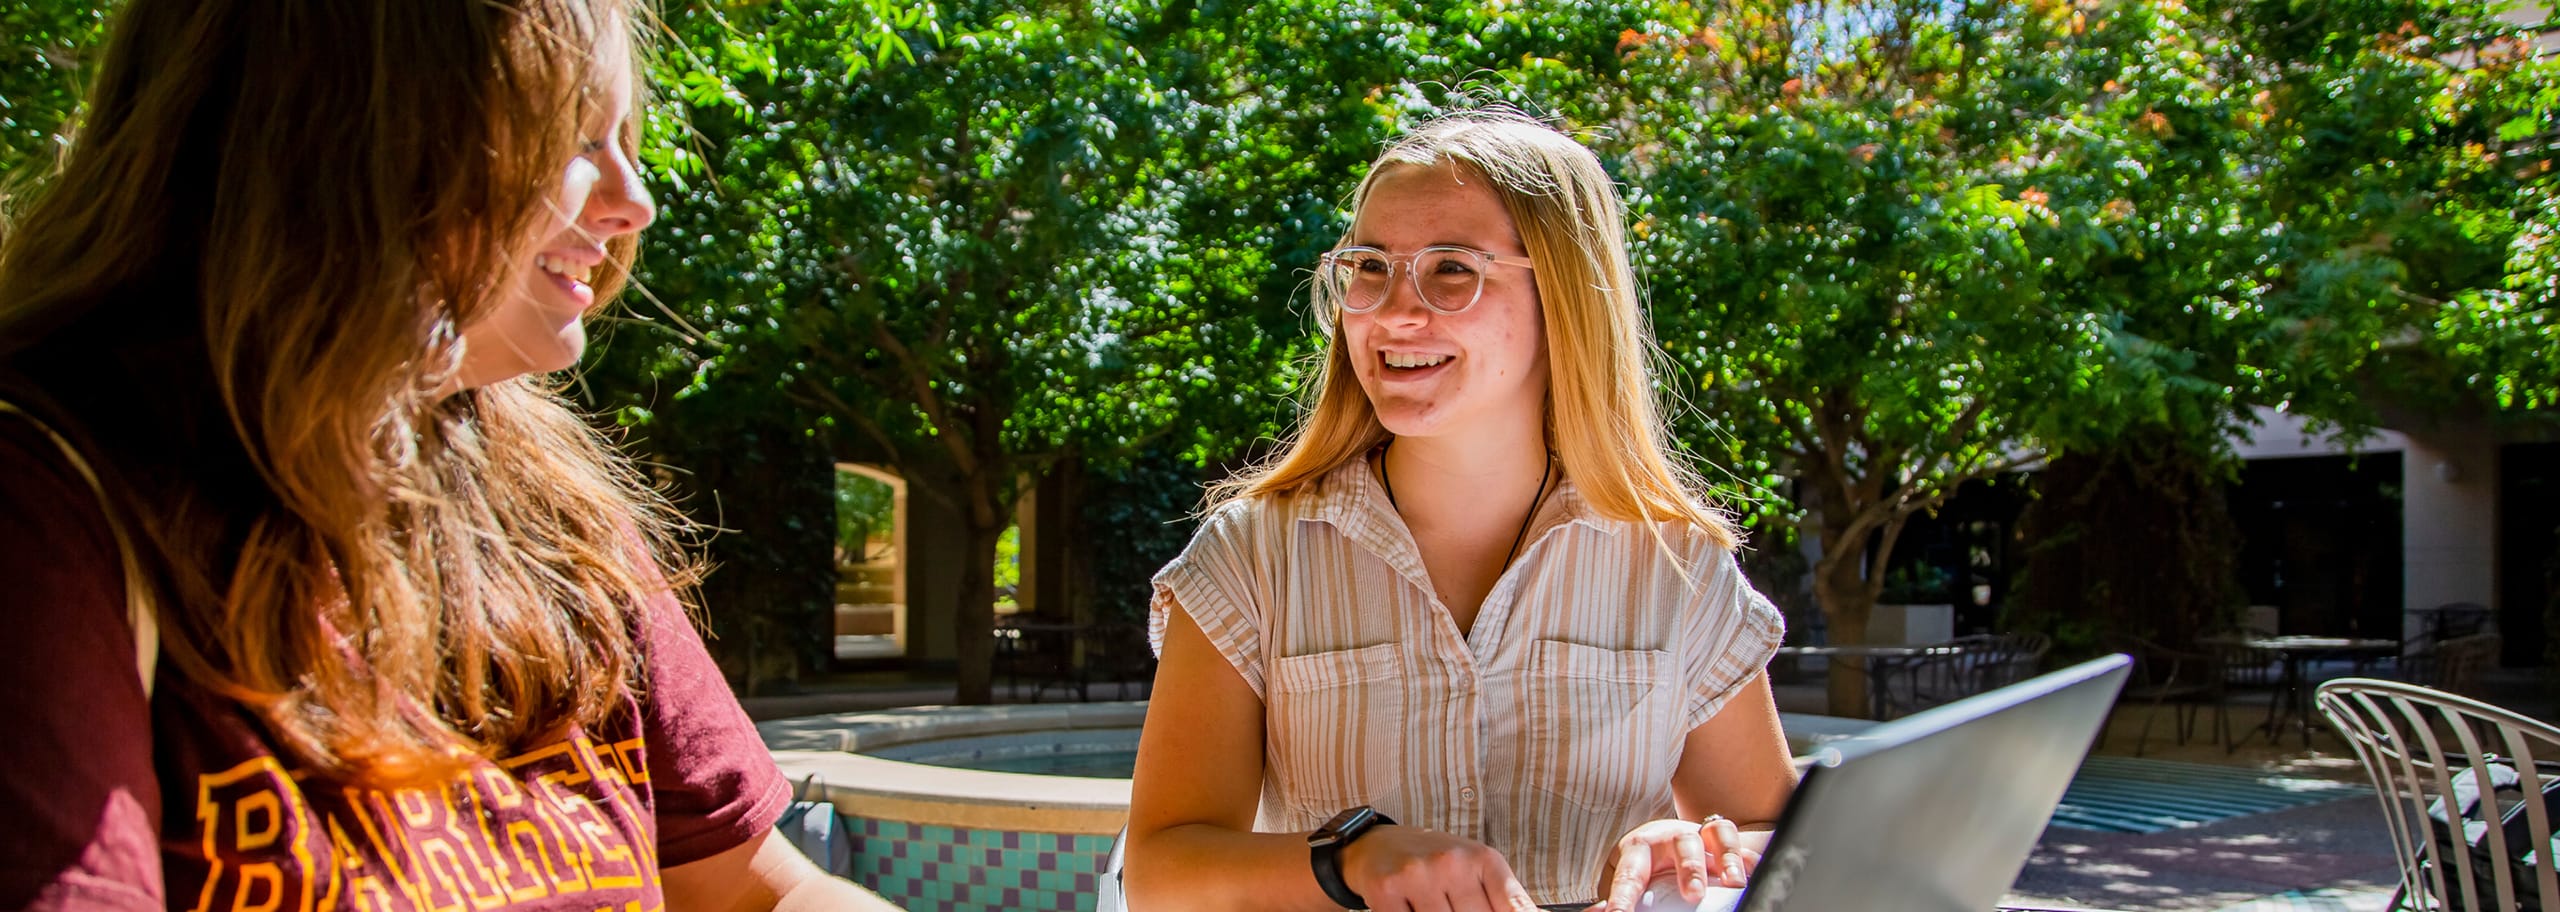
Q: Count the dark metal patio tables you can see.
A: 3